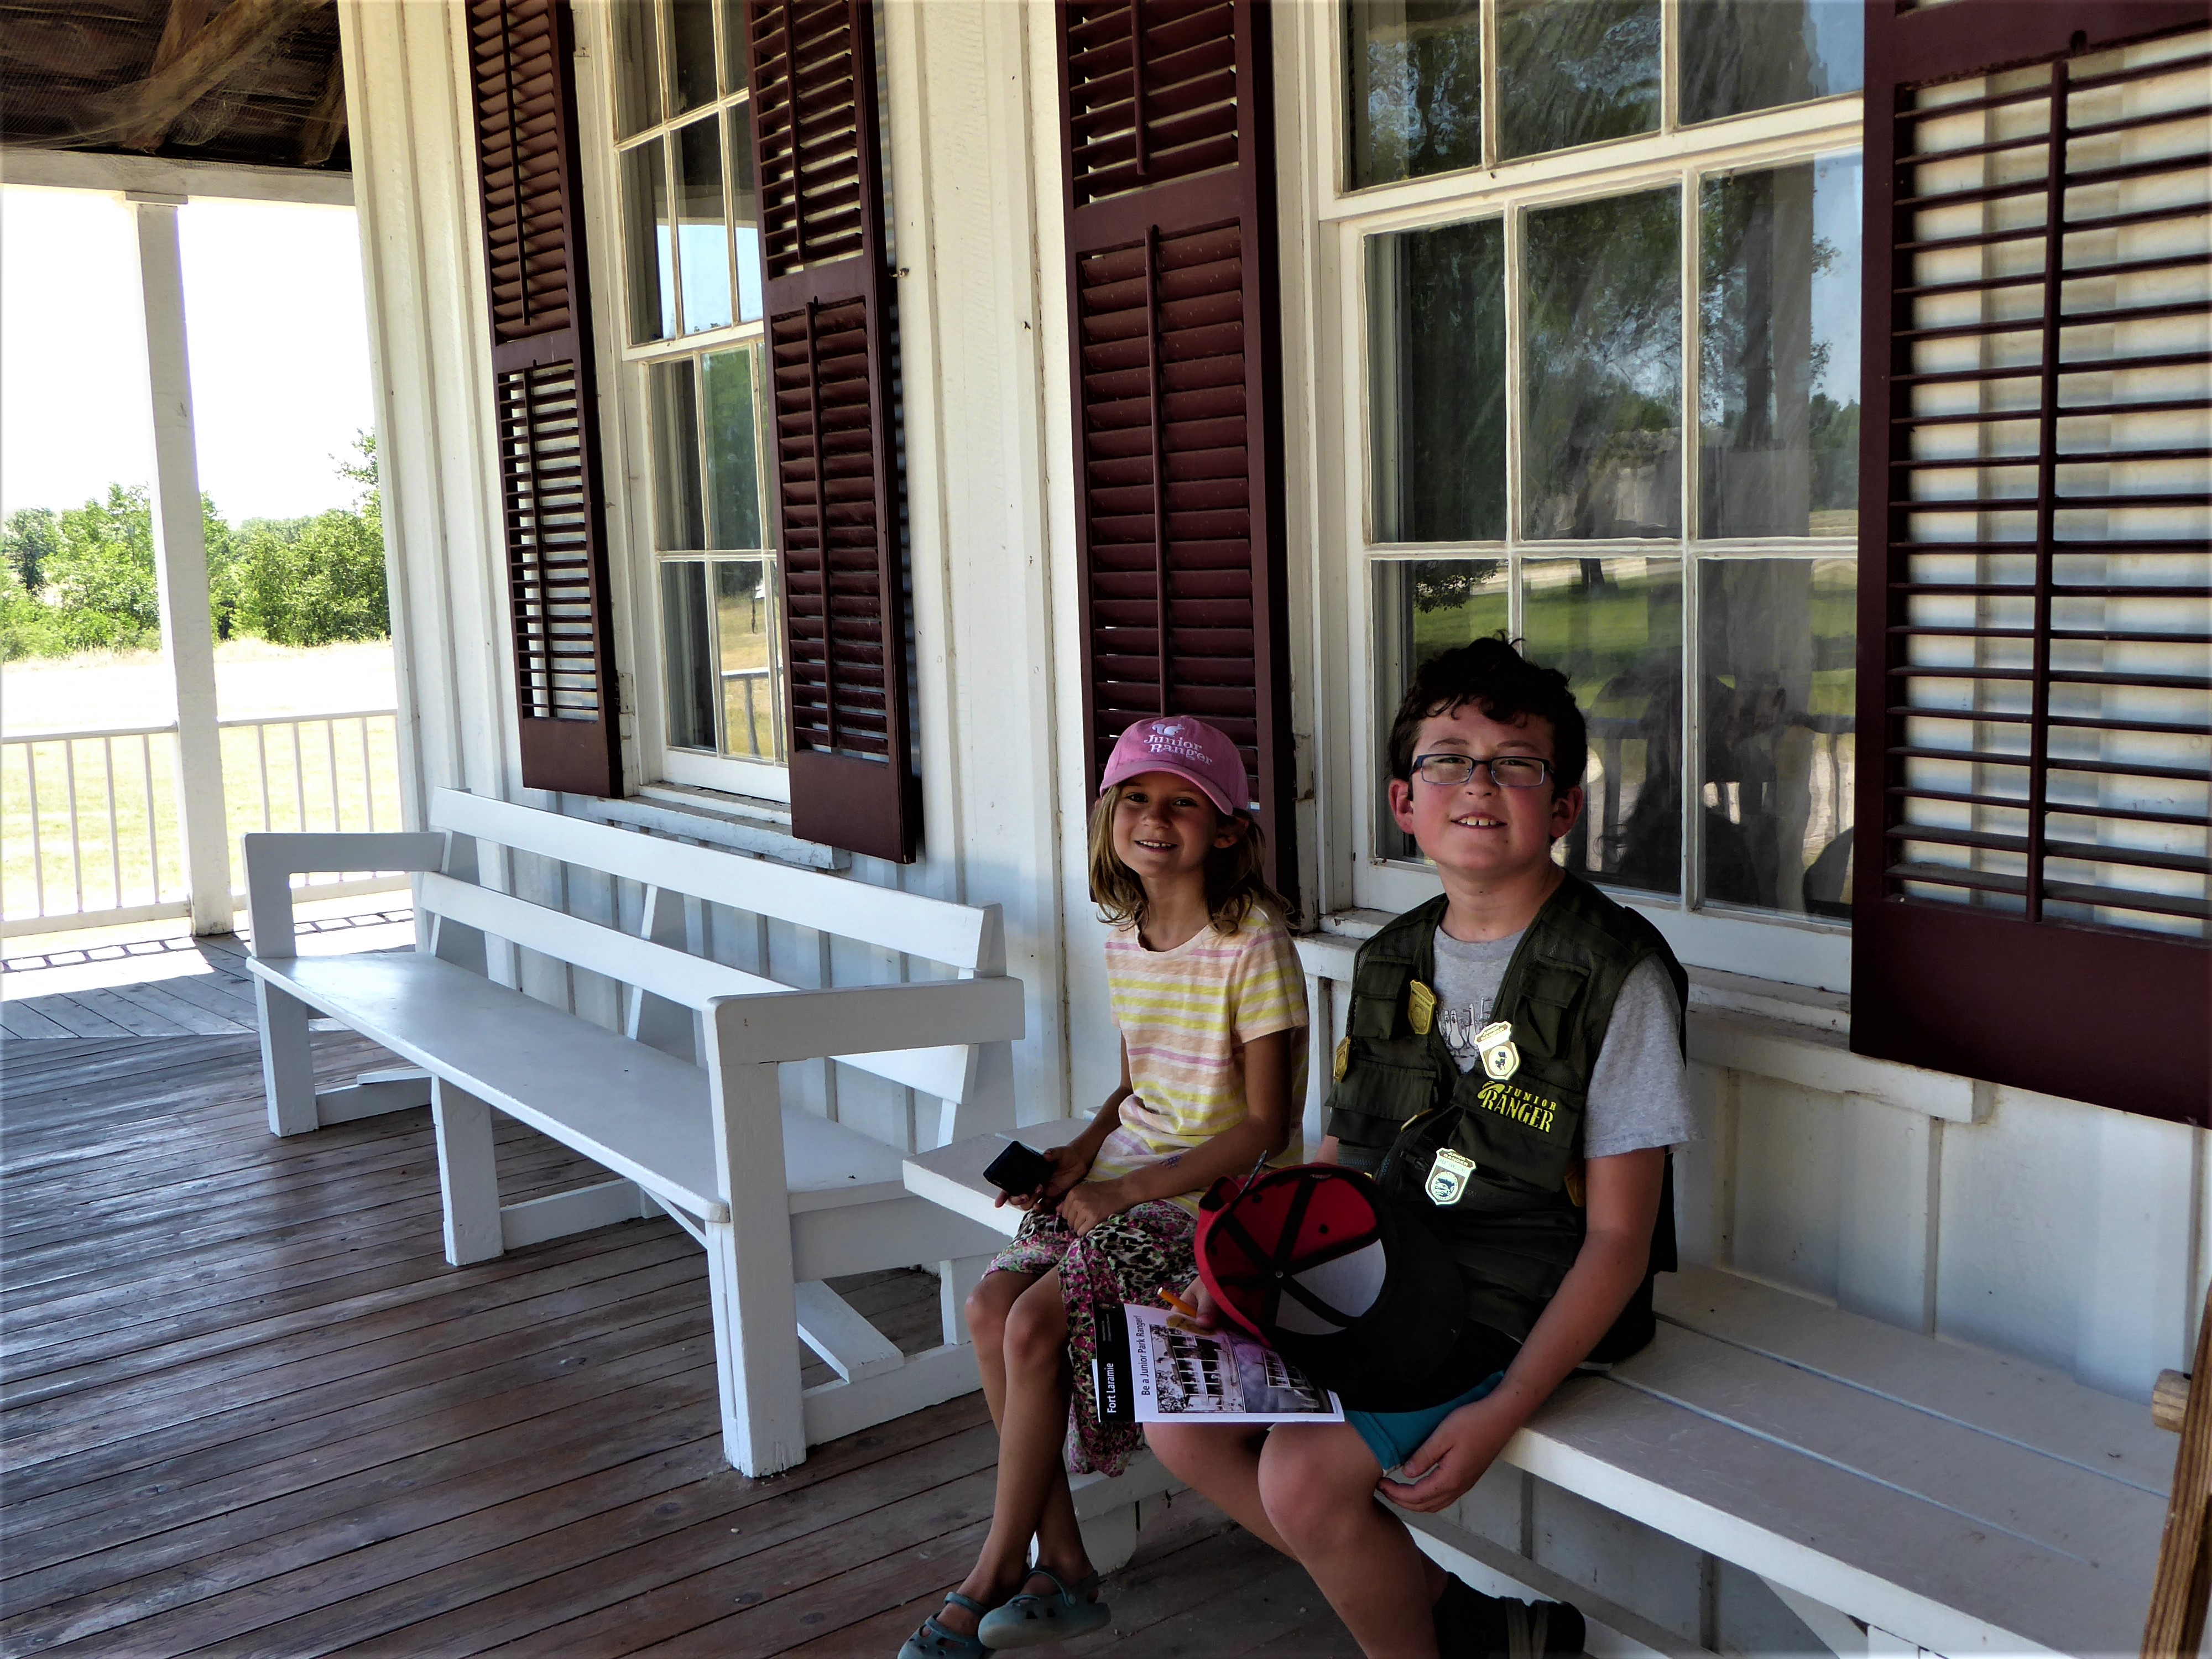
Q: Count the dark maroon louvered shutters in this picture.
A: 4